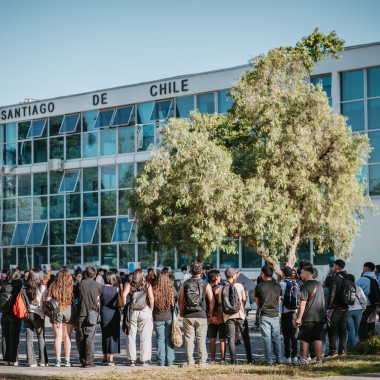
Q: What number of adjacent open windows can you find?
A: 4